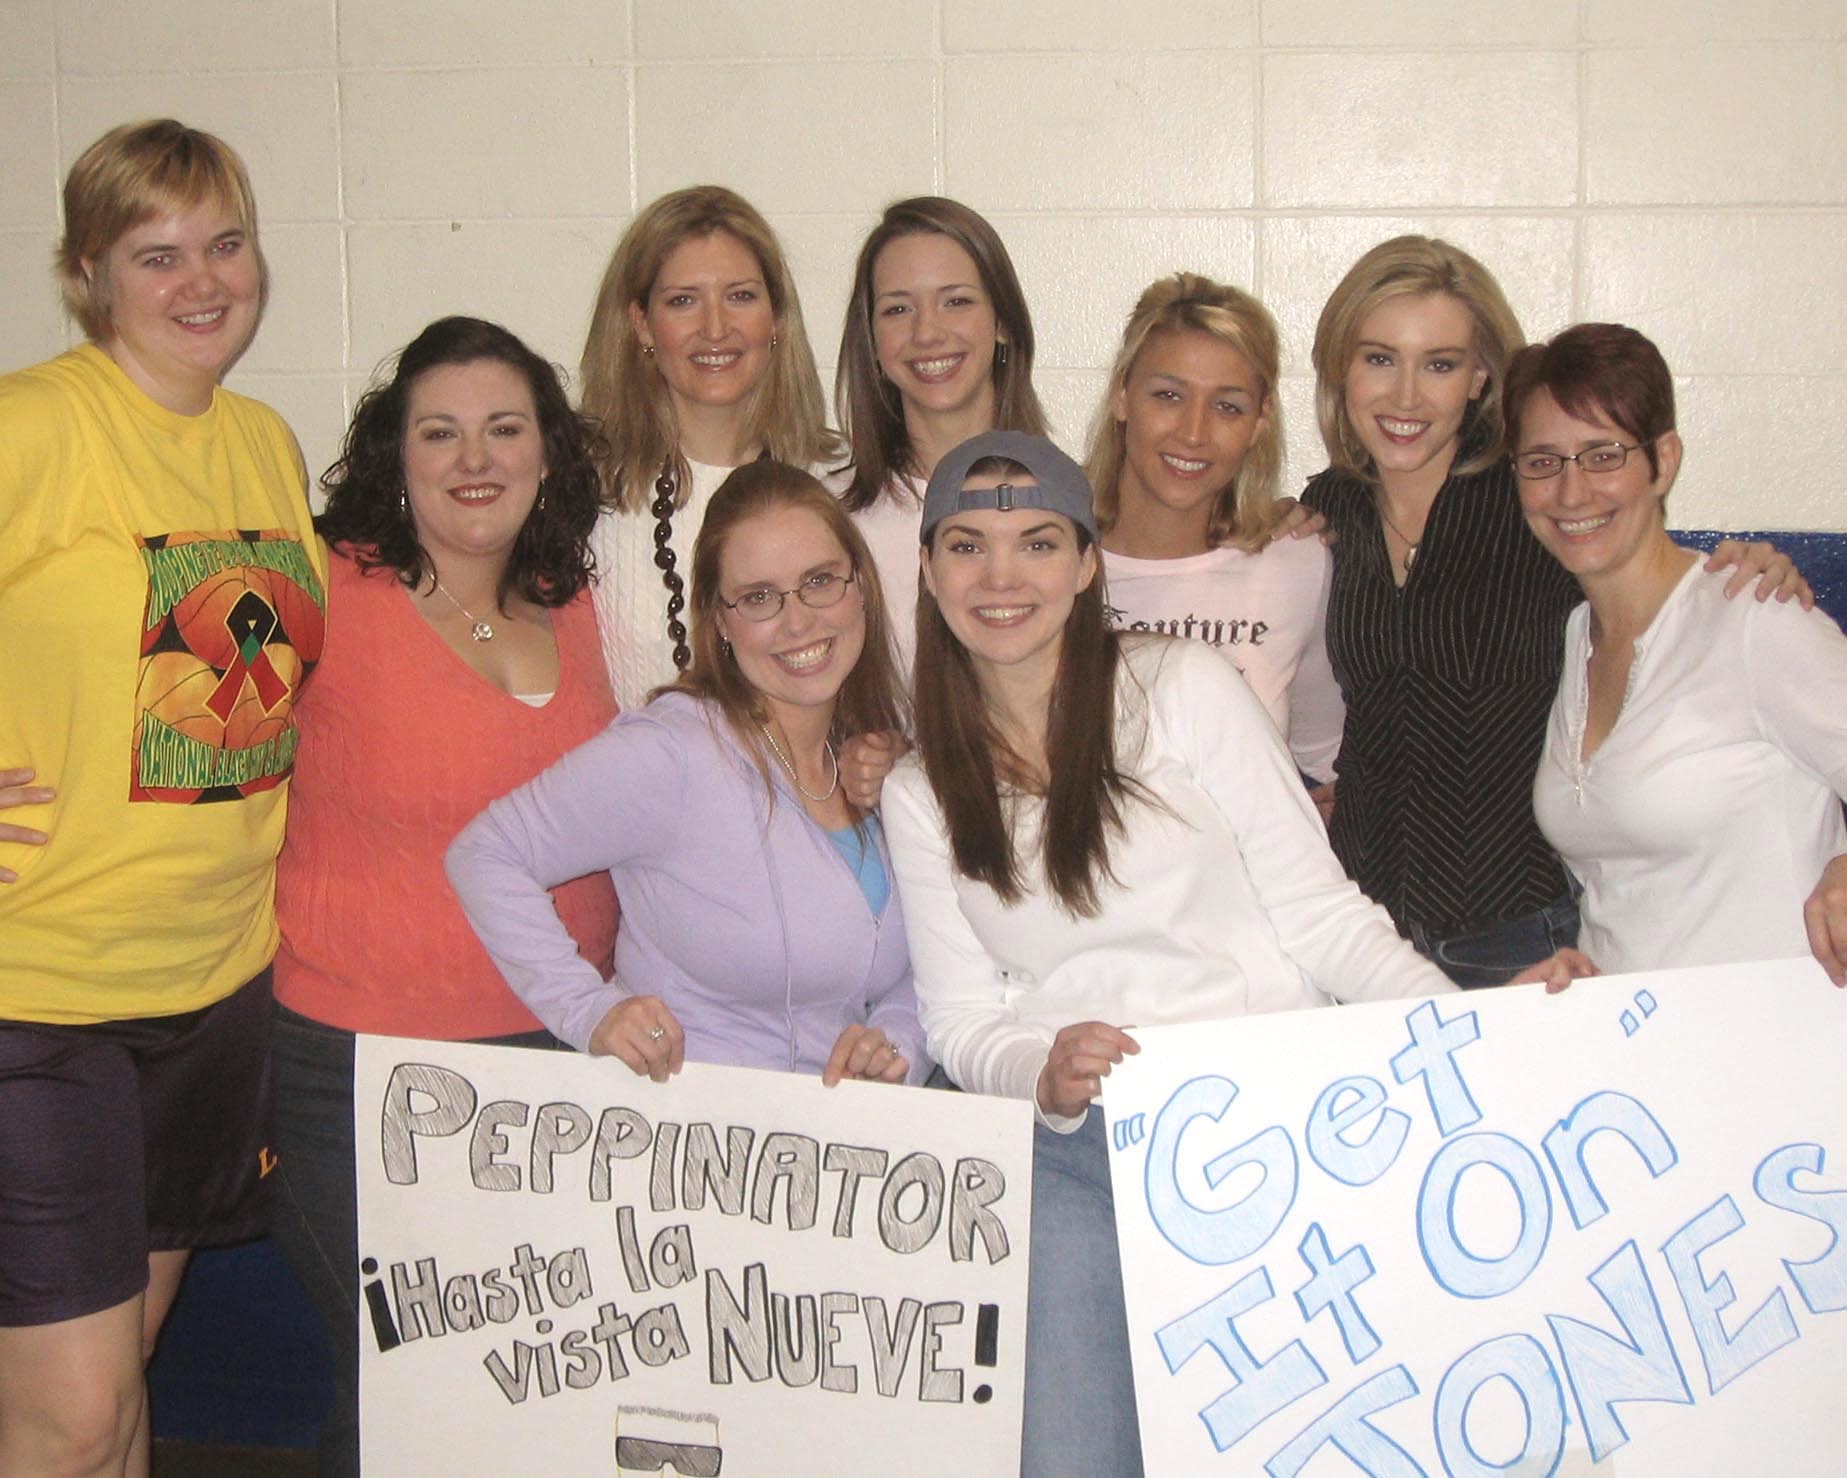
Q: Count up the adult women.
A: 9